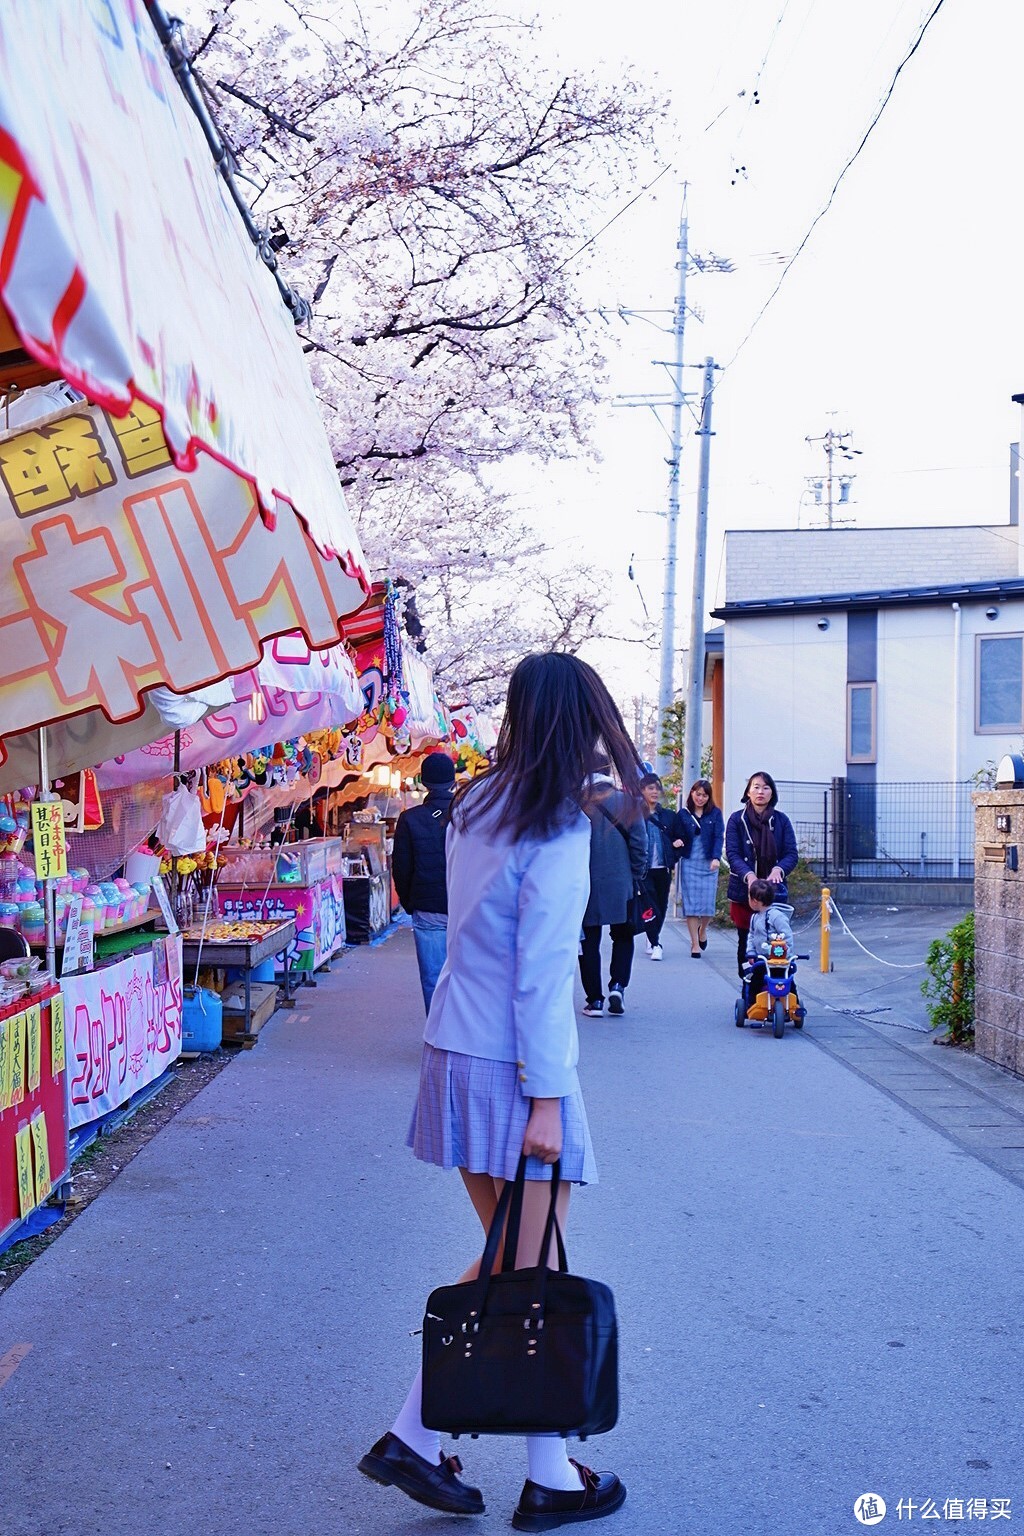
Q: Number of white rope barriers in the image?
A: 1